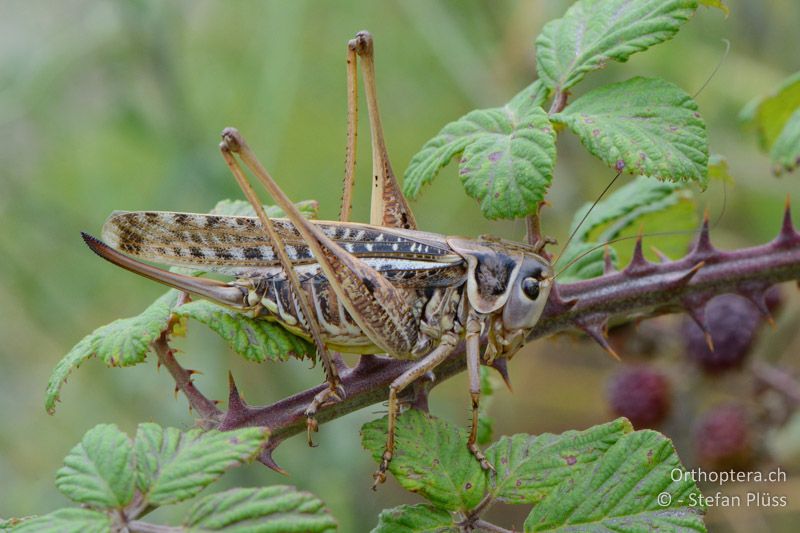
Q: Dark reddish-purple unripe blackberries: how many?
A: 3